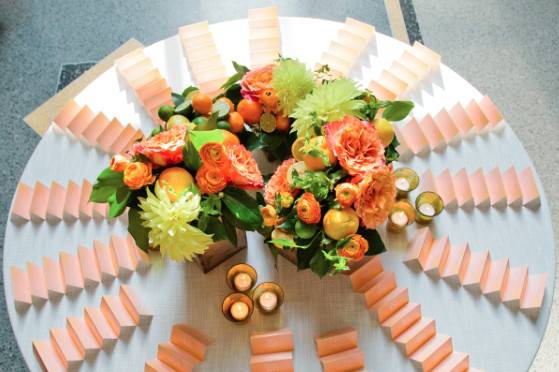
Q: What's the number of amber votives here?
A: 6